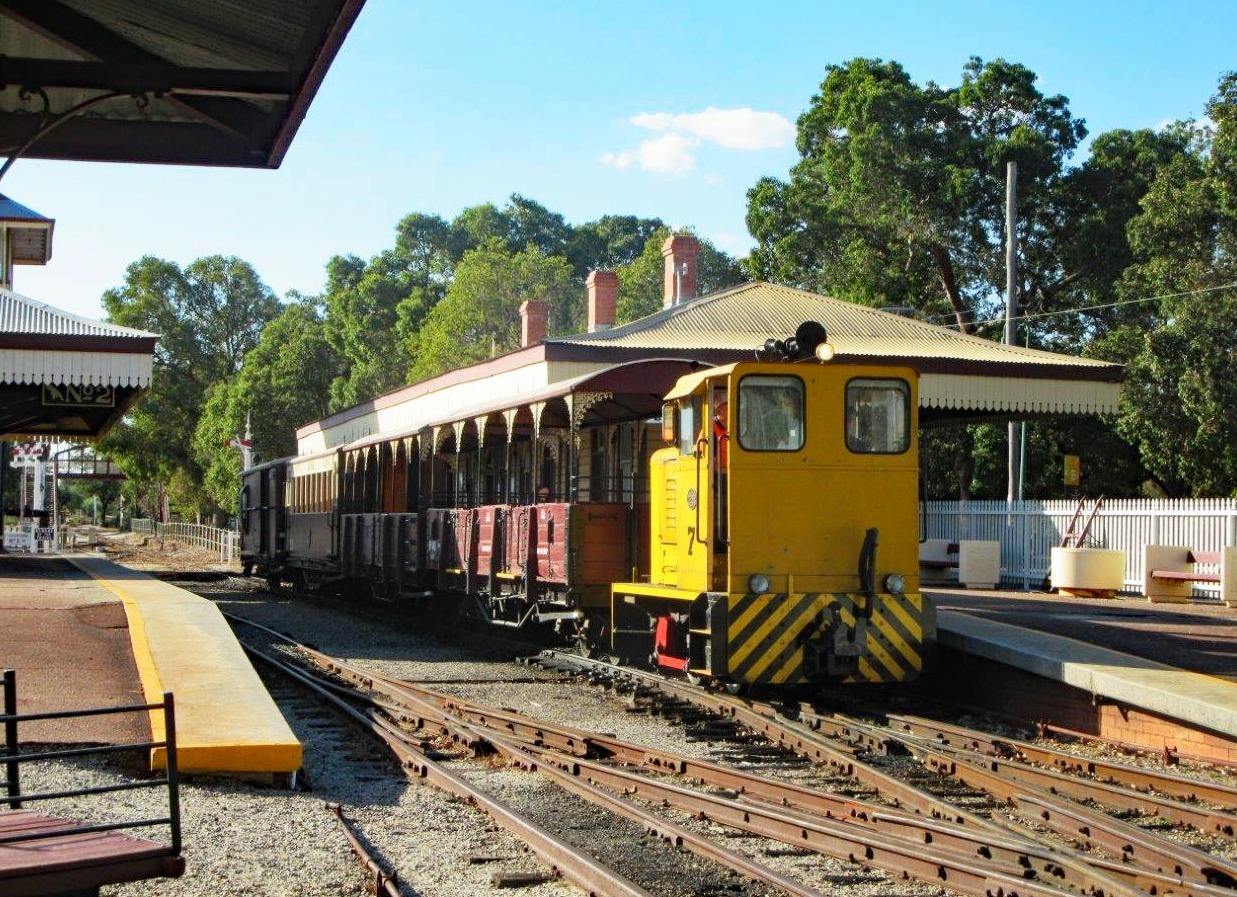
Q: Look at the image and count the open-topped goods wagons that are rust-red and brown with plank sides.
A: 2